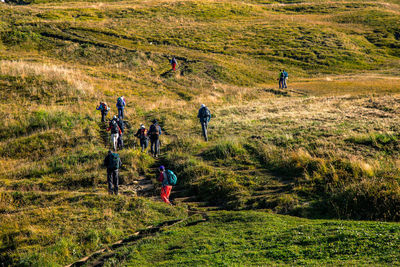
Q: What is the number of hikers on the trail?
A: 12